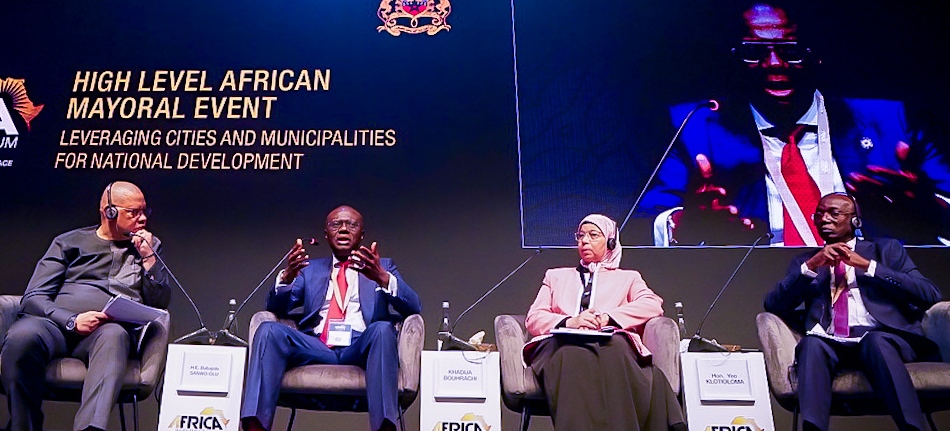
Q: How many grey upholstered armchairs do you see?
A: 4